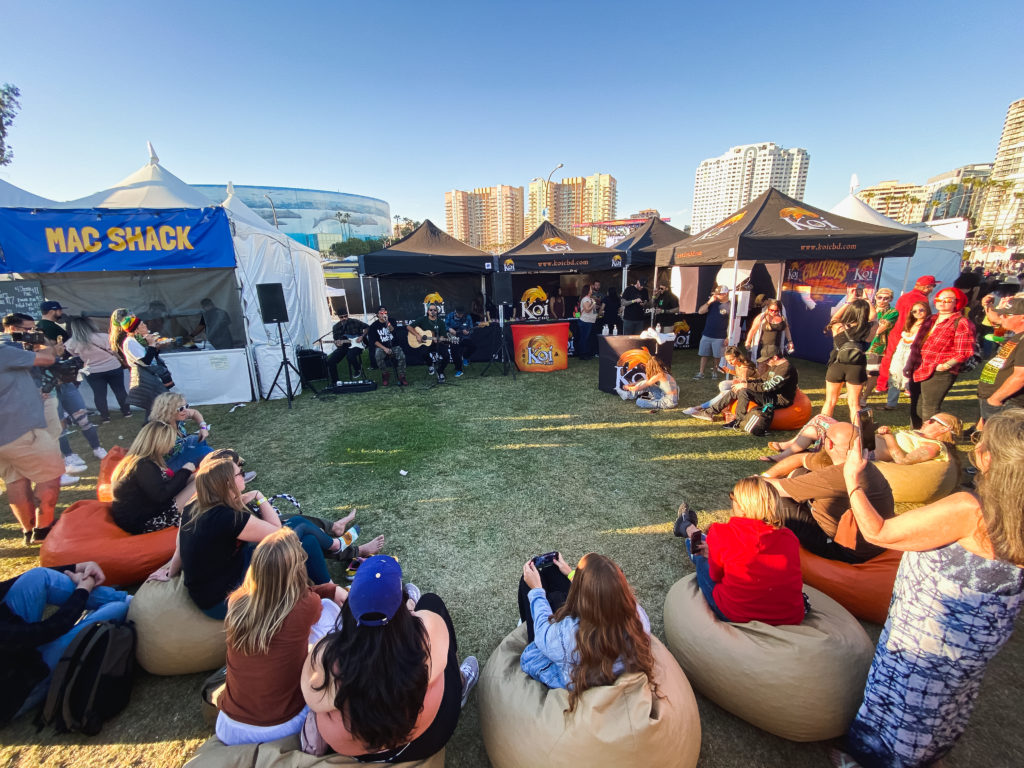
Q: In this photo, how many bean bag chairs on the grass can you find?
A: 9